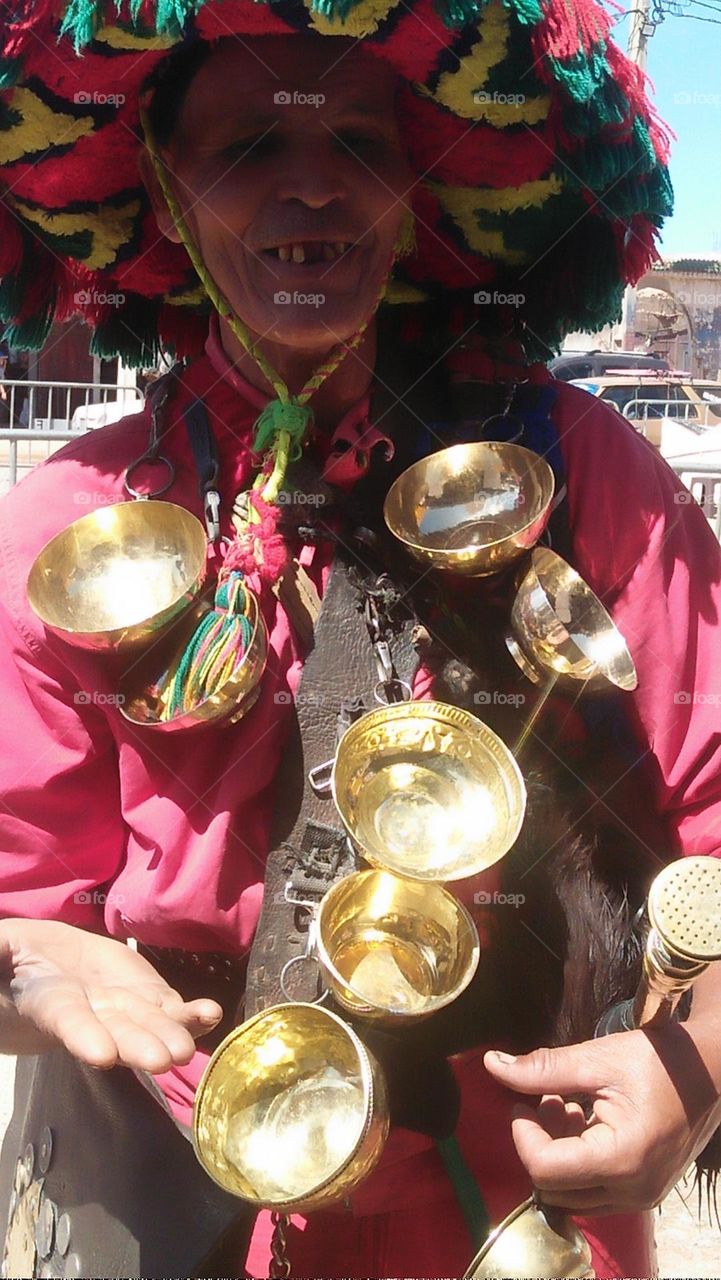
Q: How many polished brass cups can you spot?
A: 8